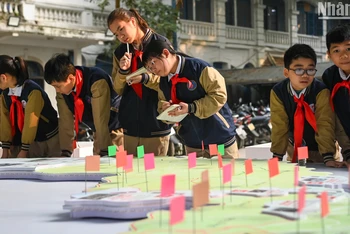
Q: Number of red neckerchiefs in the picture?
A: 6